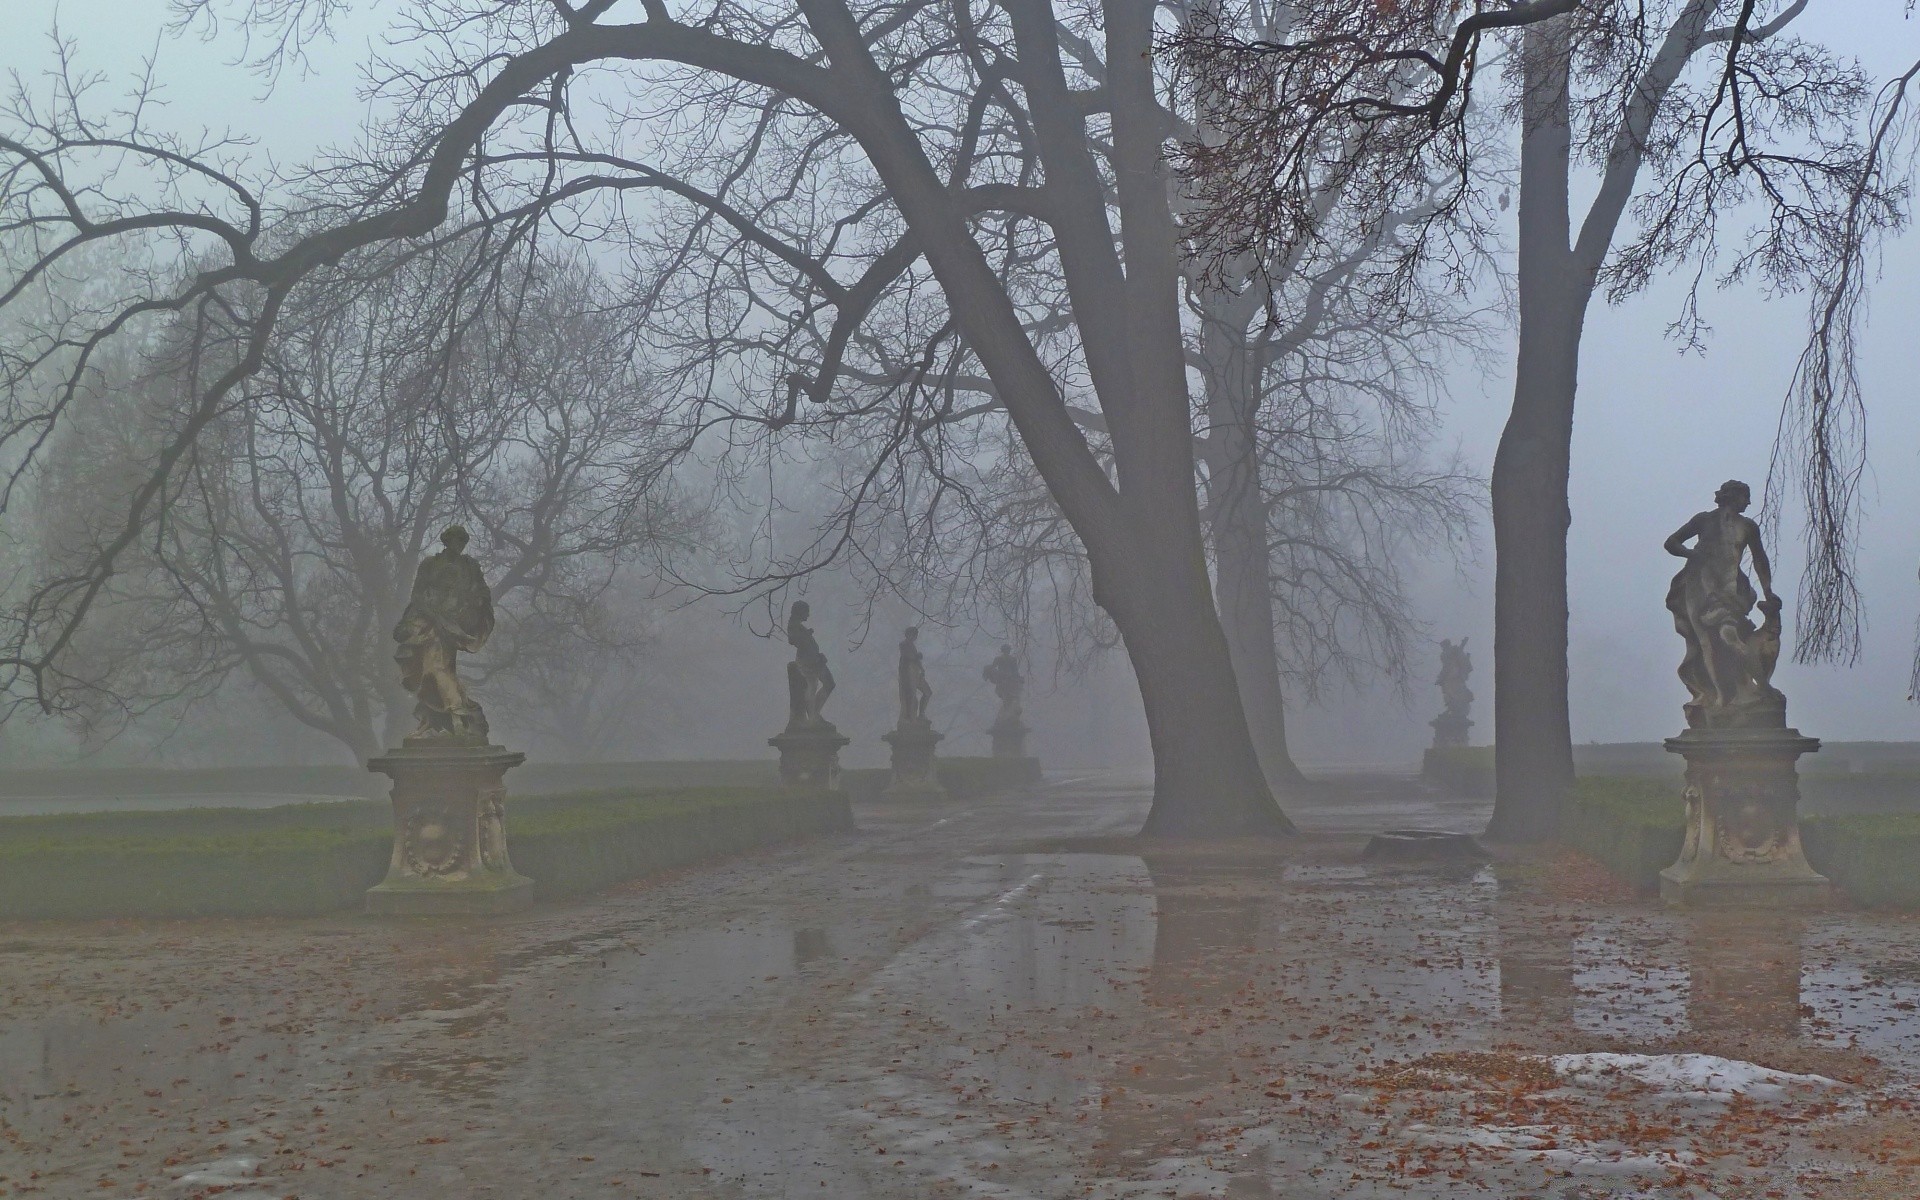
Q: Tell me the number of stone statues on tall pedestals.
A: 6